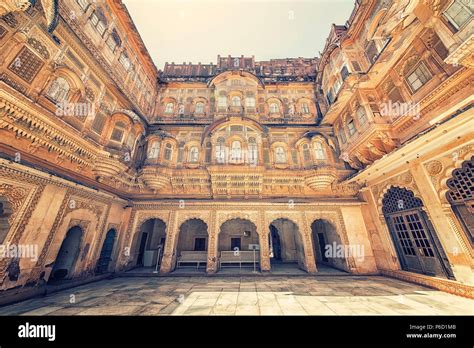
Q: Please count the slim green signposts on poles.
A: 0